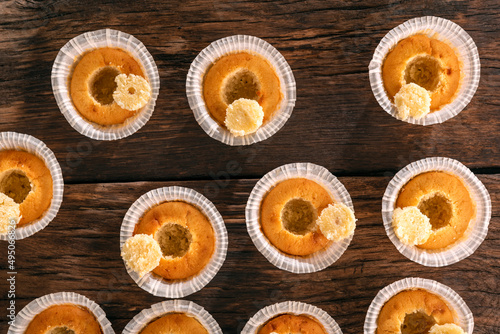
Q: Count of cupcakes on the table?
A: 11